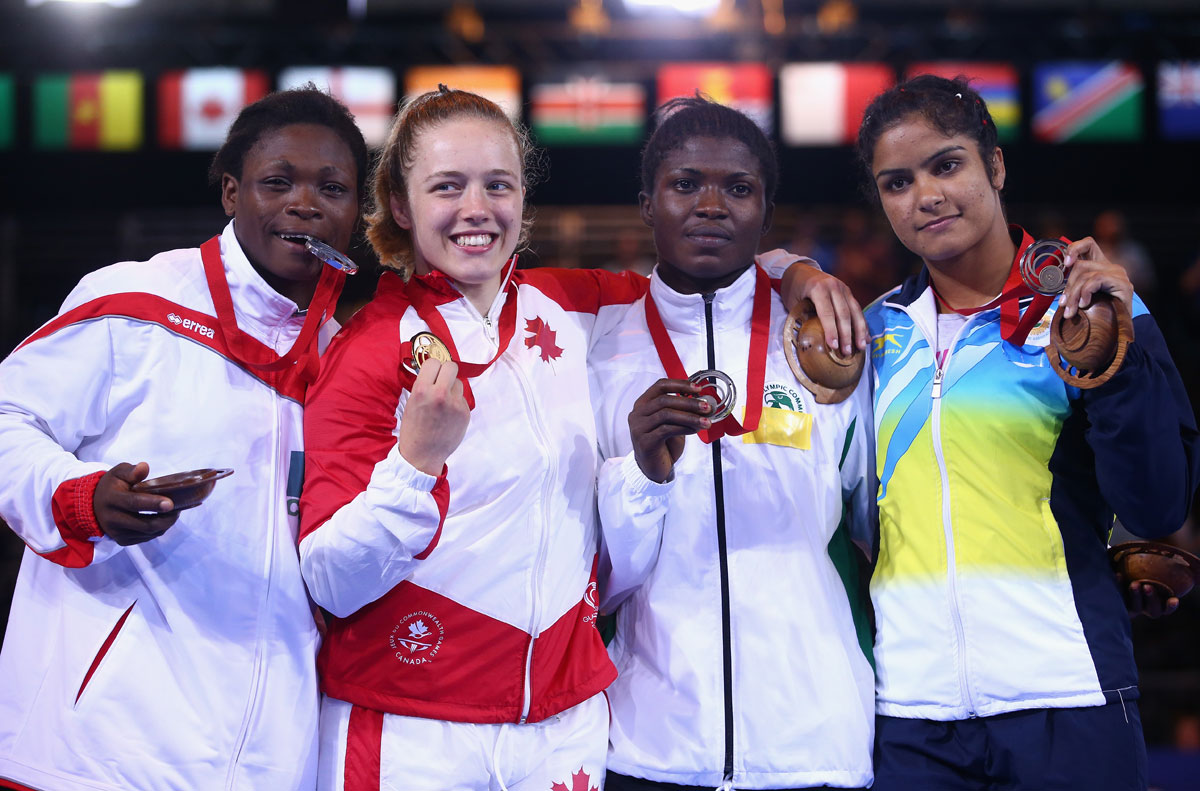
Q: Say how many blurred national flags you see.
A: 11